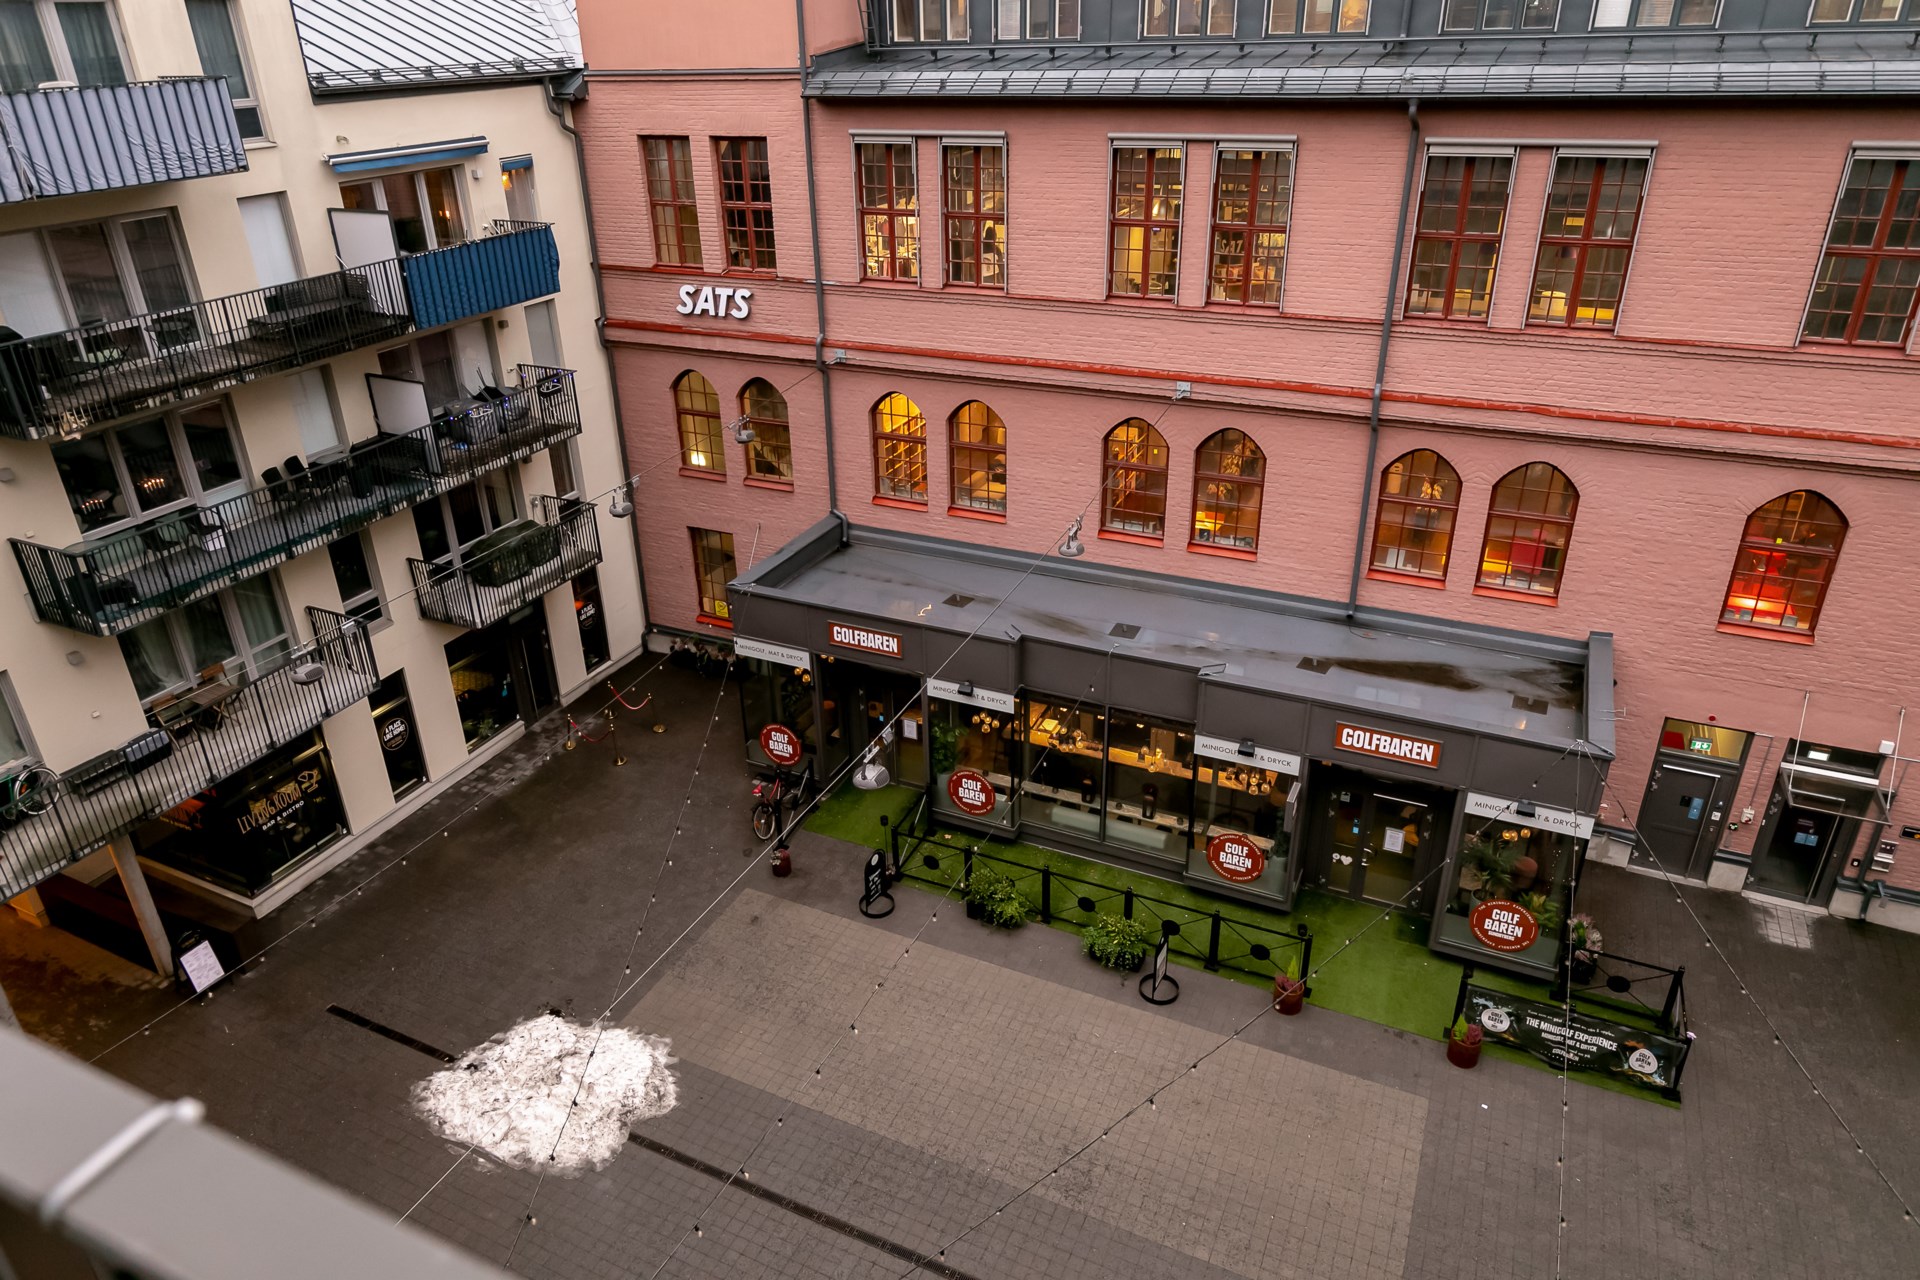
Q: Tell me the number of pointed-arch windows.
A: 9